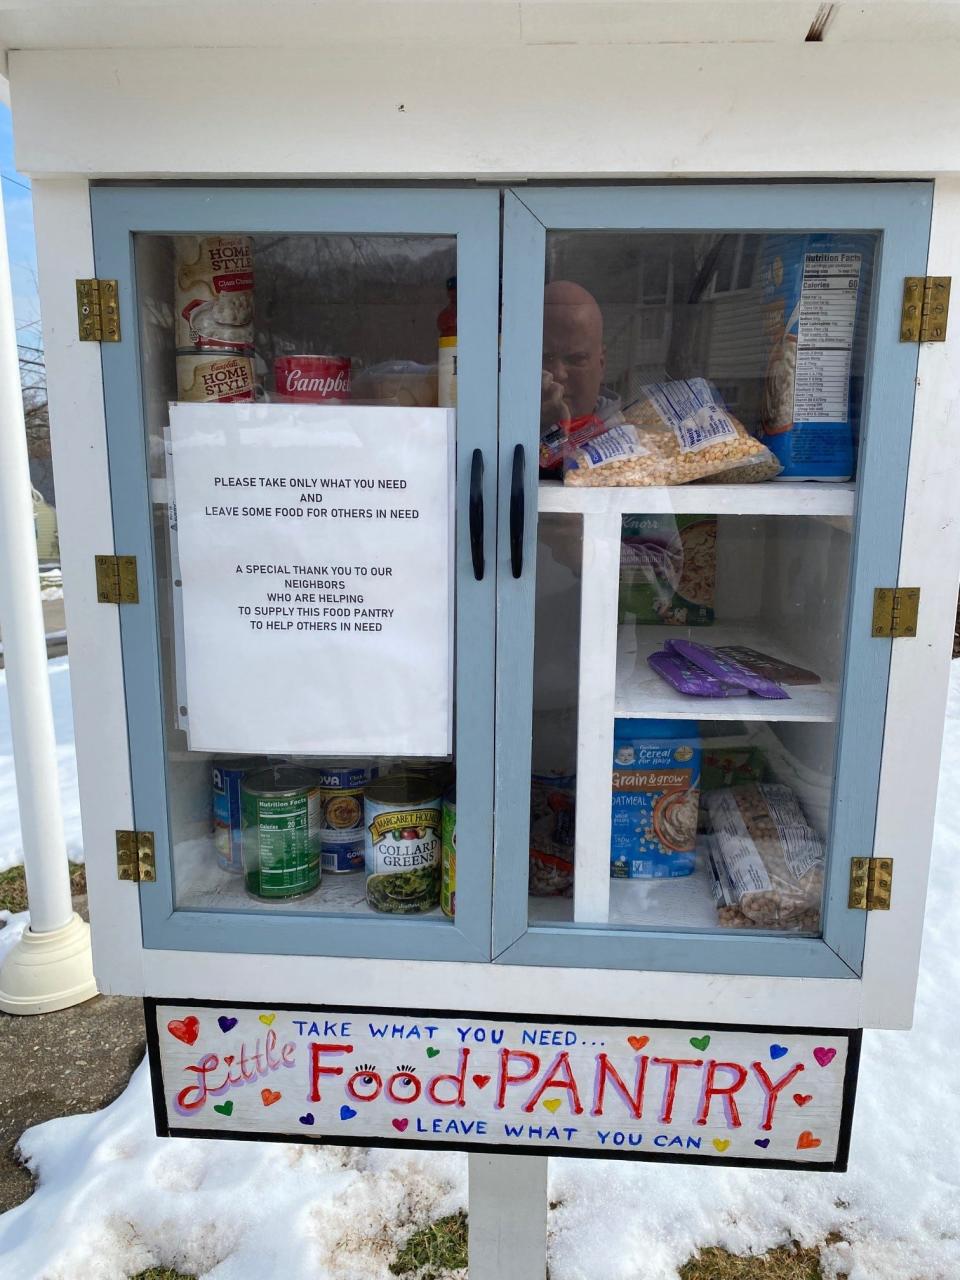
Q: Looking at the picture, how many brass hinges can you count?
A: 6